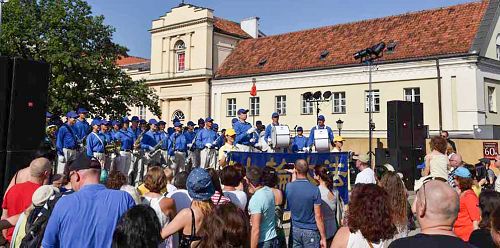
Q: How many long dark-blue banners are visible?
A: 1